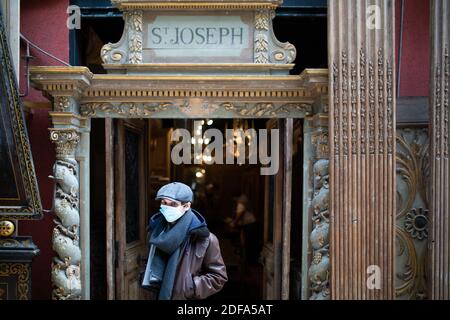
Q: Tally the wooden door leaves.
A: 2